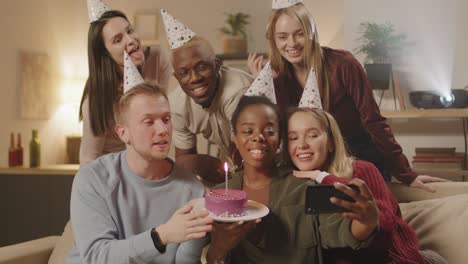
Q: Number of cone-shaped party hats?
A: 6